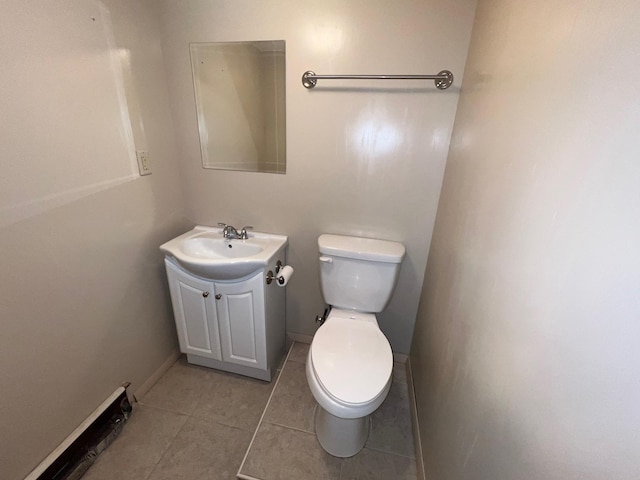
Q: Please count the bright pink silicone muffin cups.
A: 0